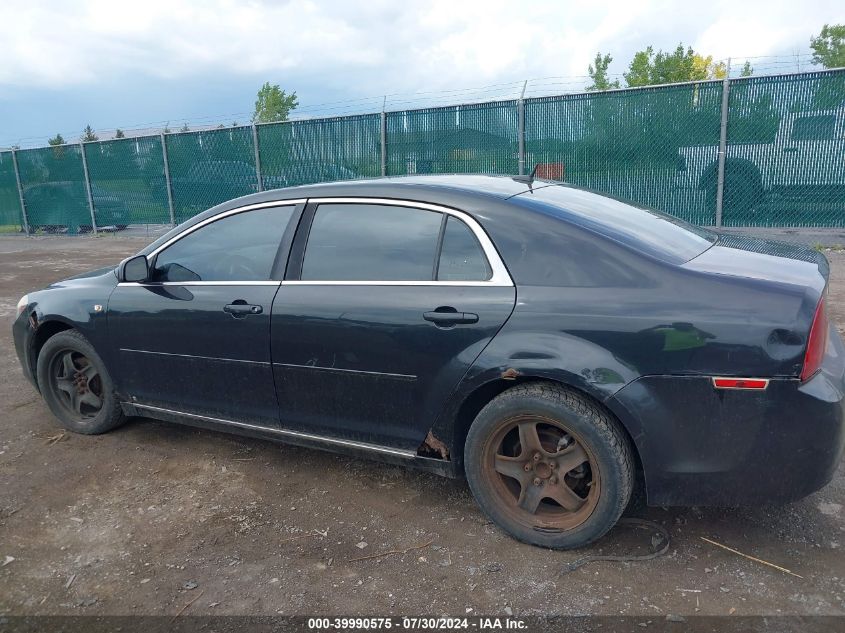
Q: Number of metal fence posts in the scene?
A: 7